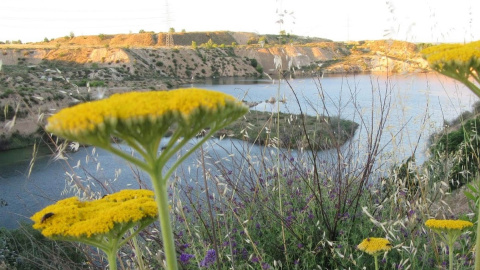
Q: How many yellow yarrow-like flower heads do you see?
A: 5